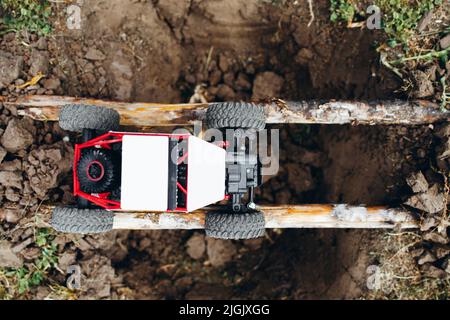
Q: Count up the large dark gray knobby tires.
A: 4